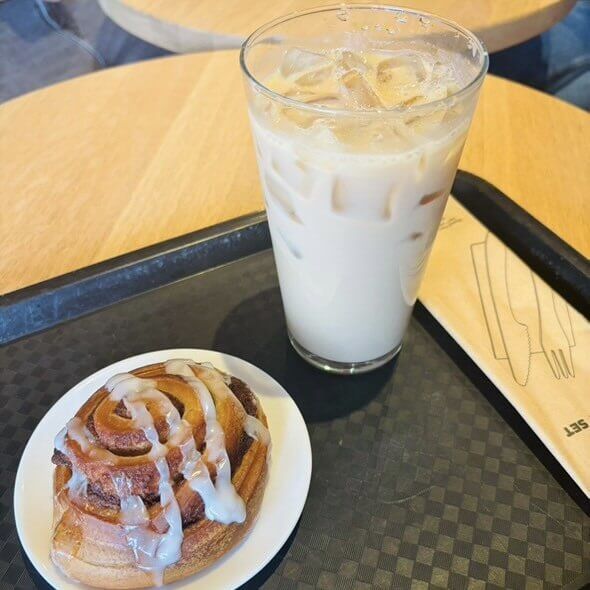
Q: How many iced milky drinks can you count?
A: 1